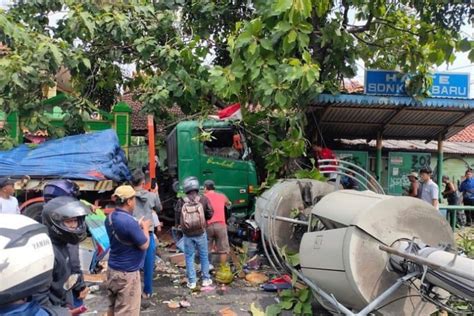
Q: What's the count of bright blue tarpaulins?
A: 1